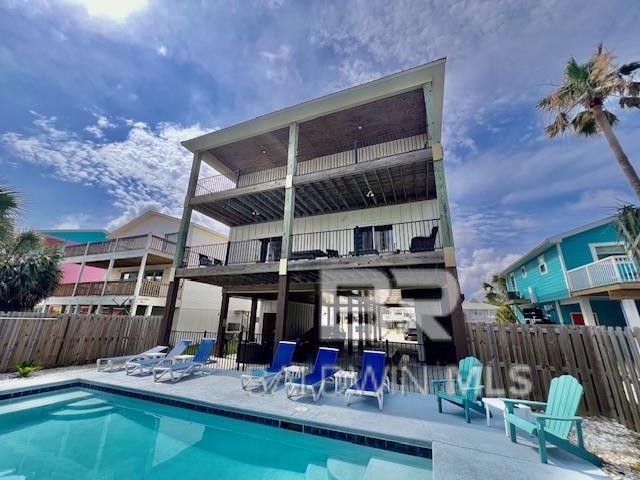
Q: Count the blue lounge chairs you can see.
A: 6